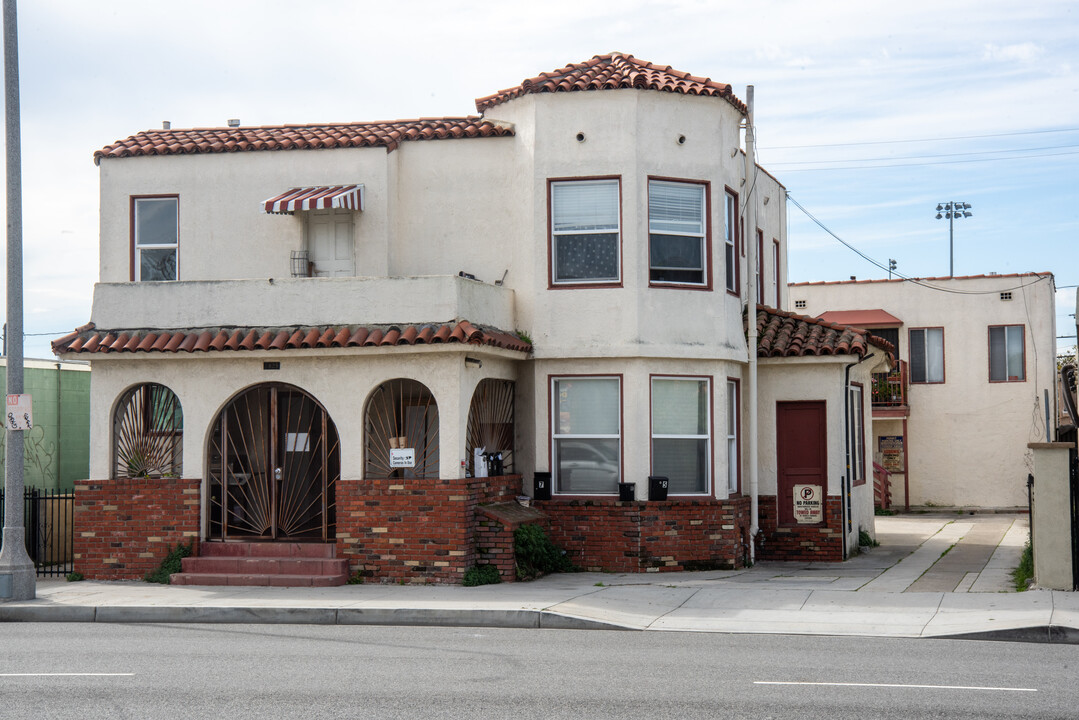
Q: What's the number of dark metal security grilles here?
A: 4